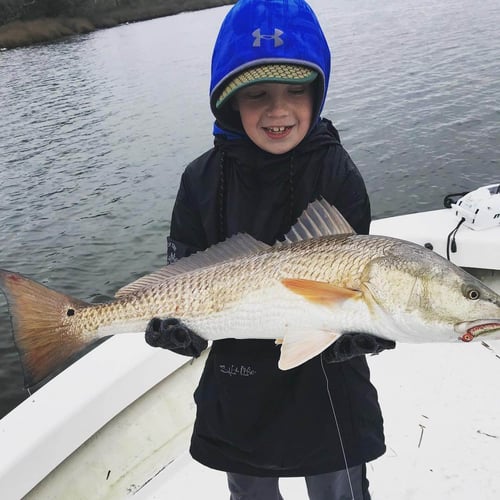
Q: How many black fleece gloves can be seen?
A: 2